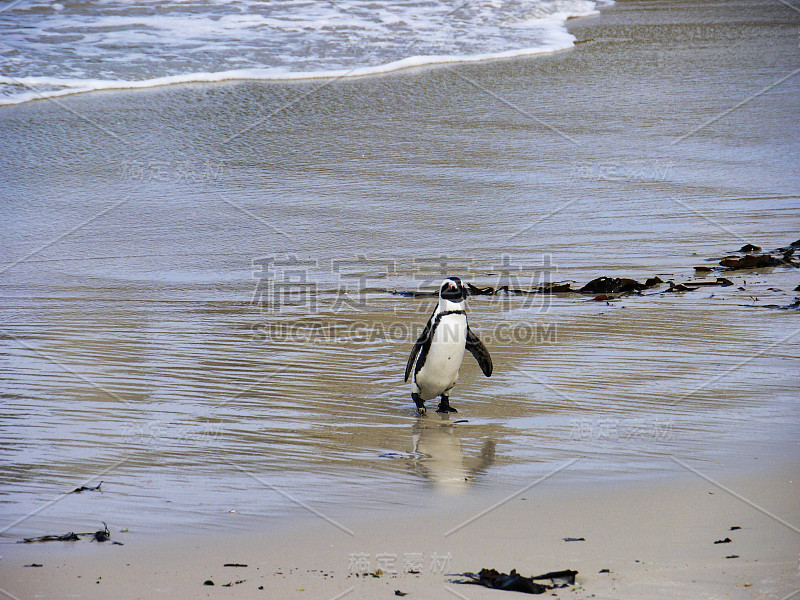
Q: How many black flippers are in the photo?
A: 2